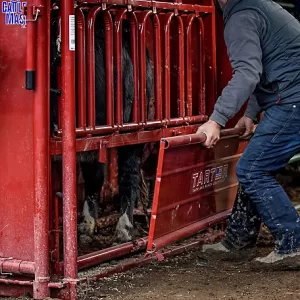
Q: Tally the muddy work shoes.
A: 2